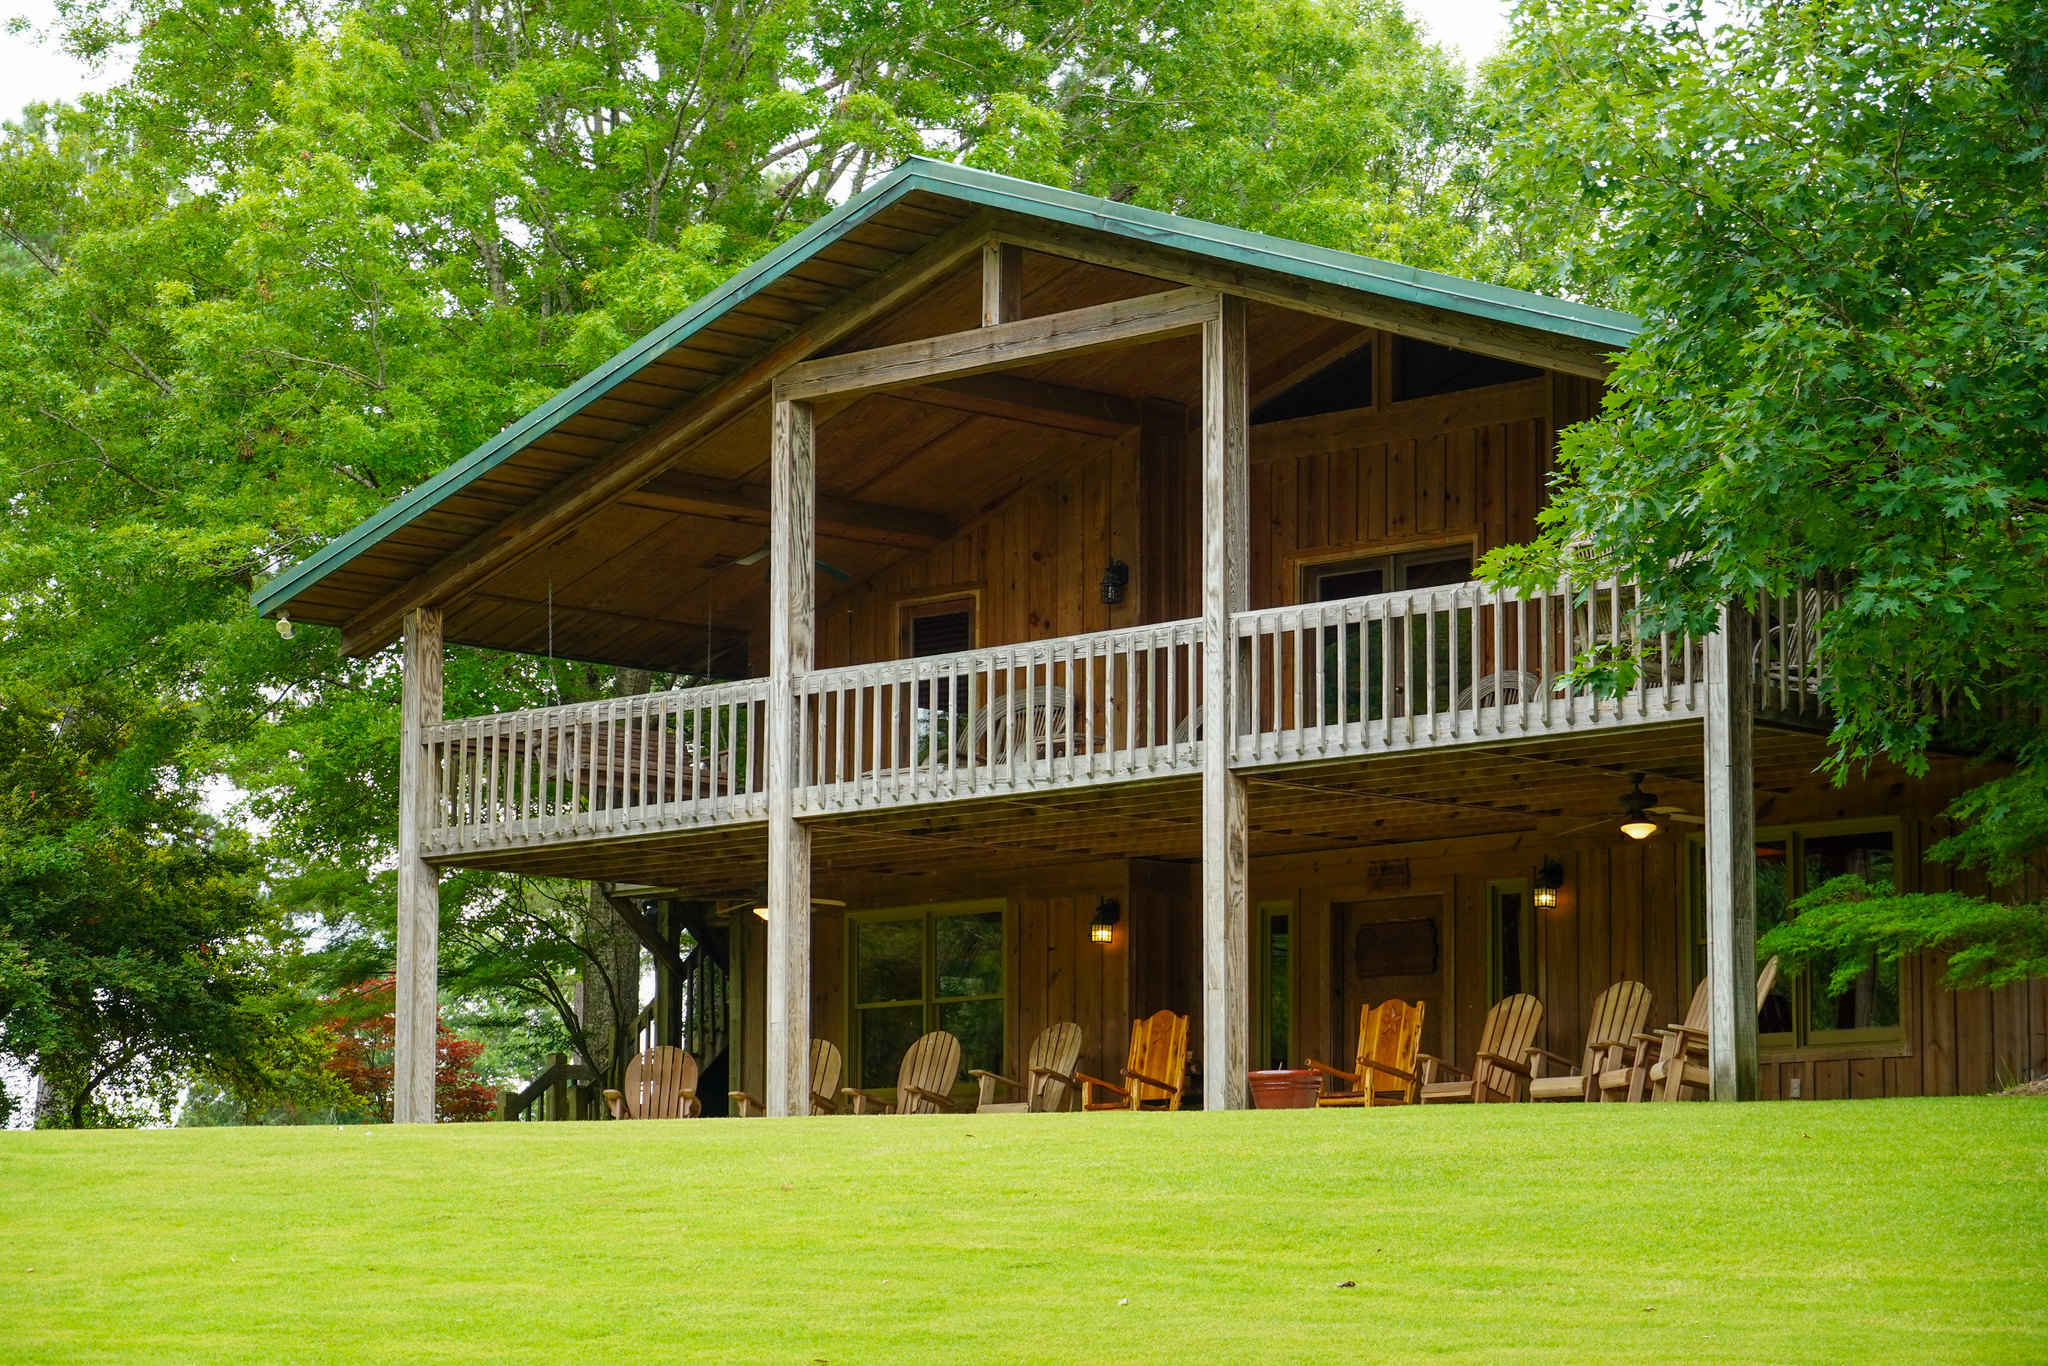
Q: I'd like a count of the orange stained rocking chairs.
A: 2